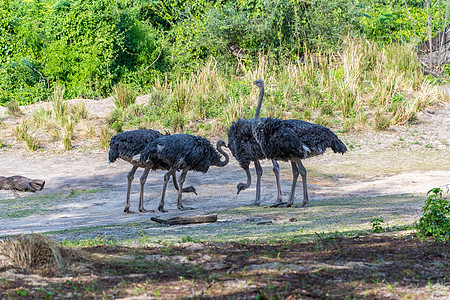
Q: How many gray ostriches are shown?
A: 4